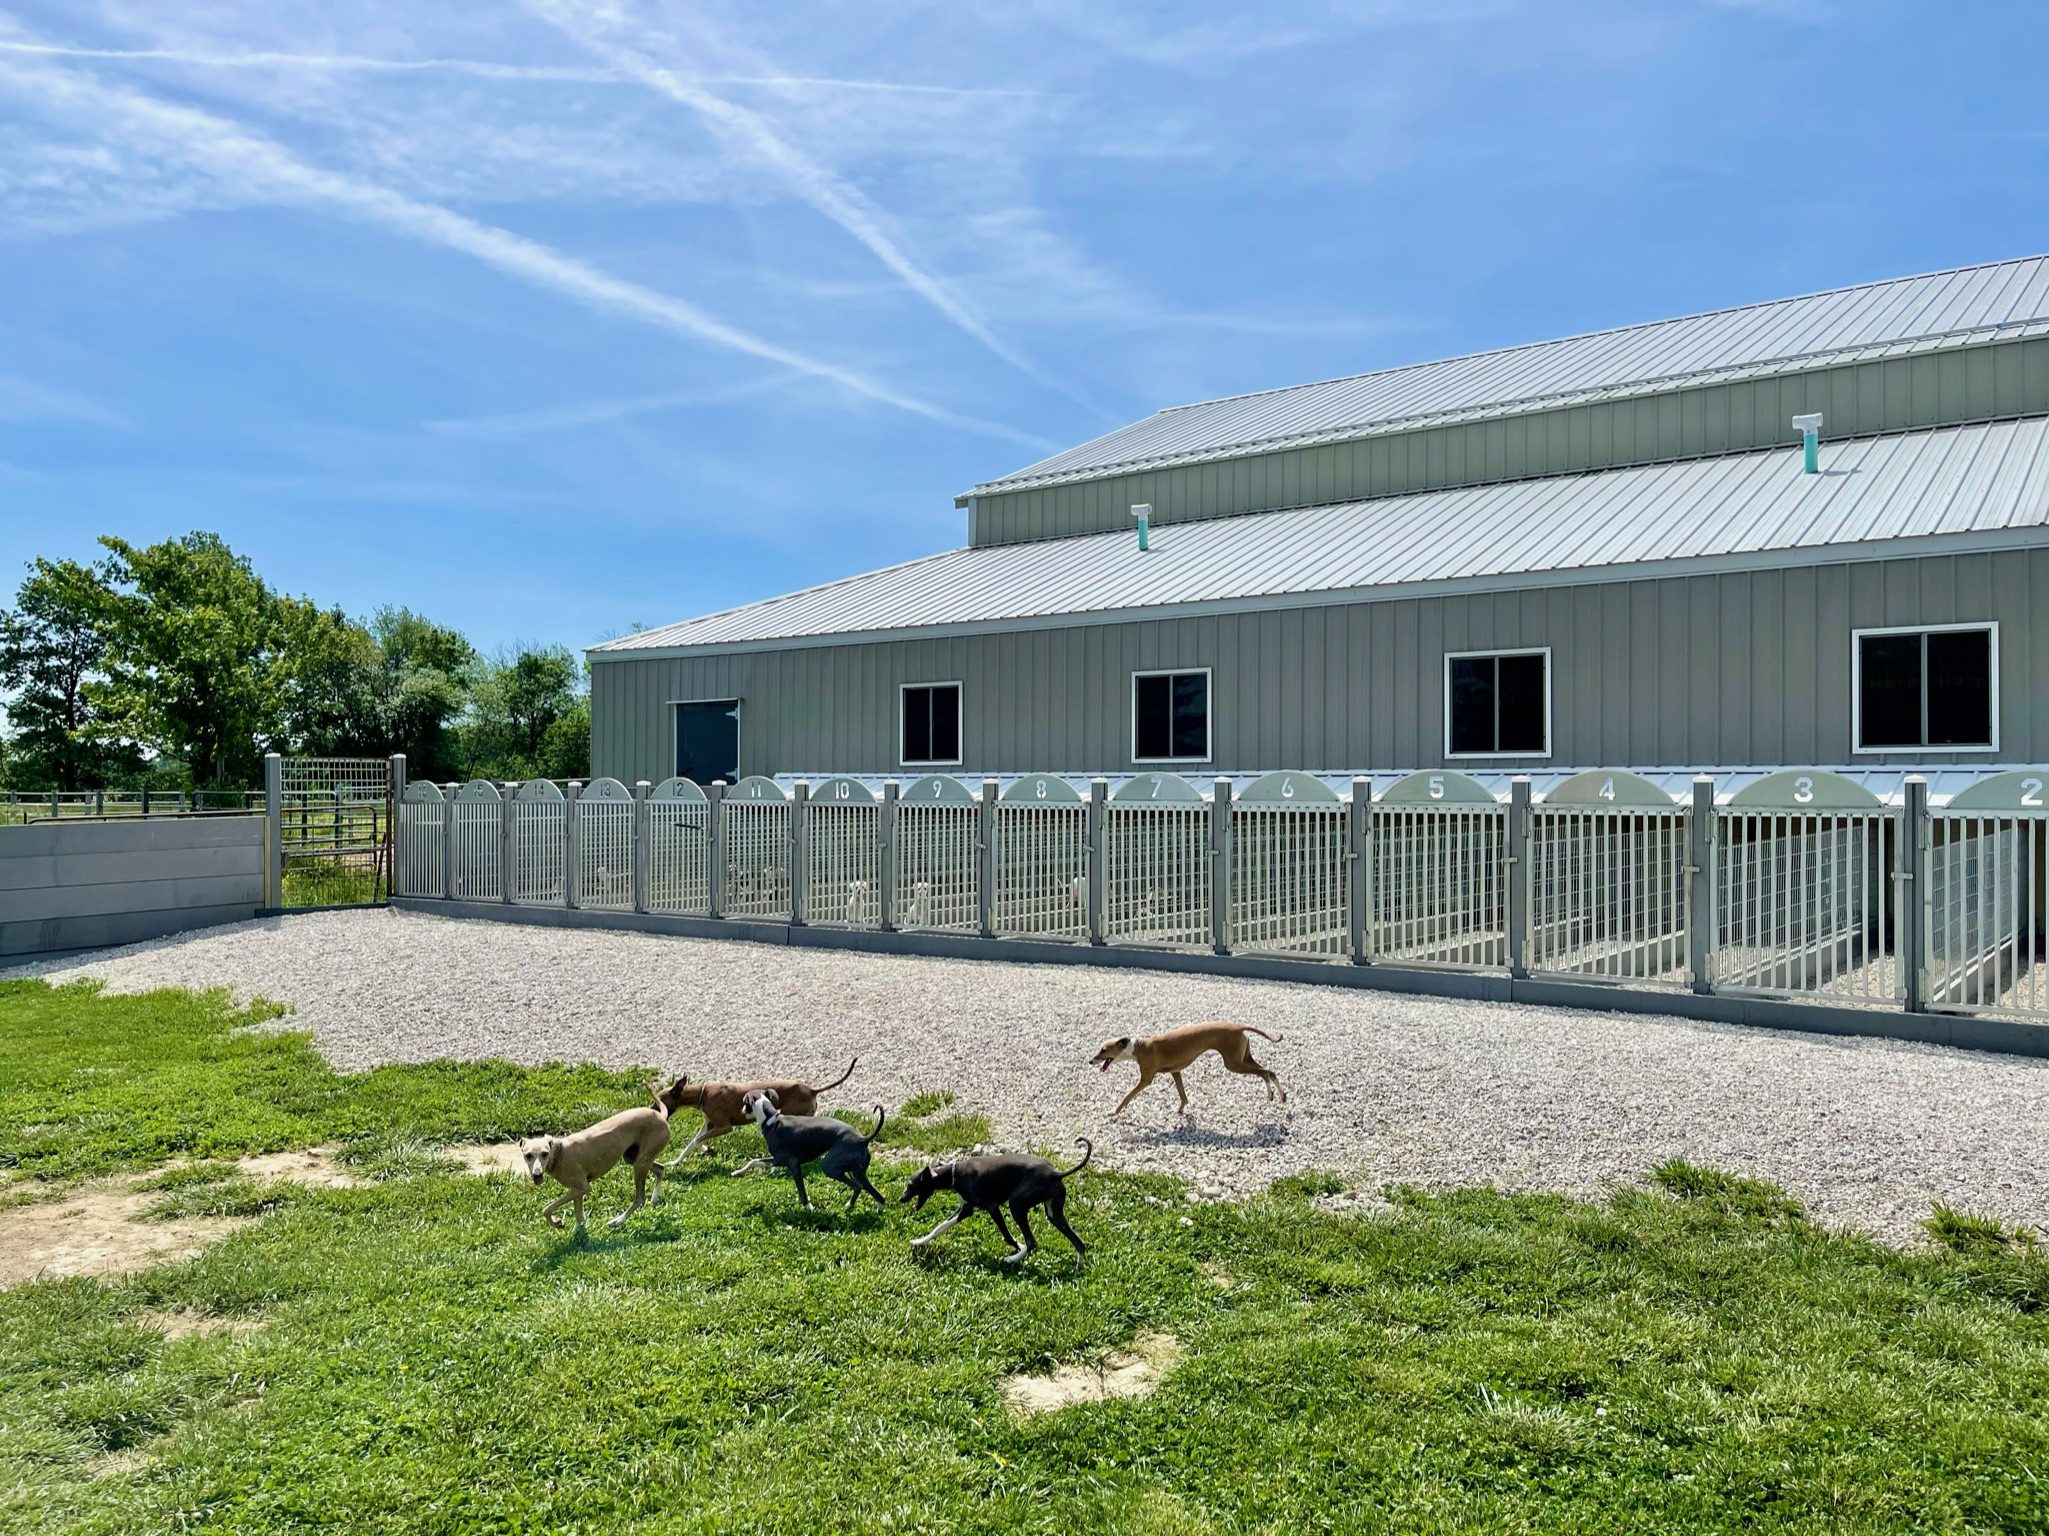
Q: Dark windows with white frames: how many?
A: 4